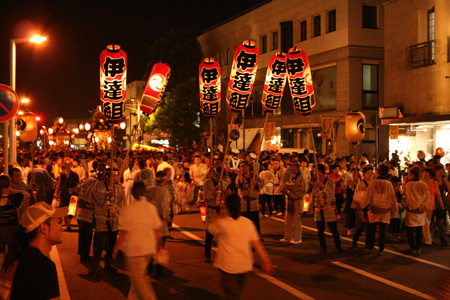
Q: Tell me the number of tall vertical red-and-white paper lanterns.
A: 6